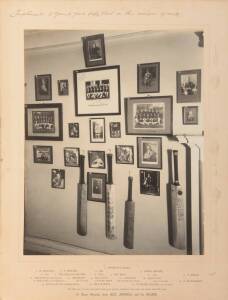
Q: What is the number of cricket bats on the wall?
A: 4